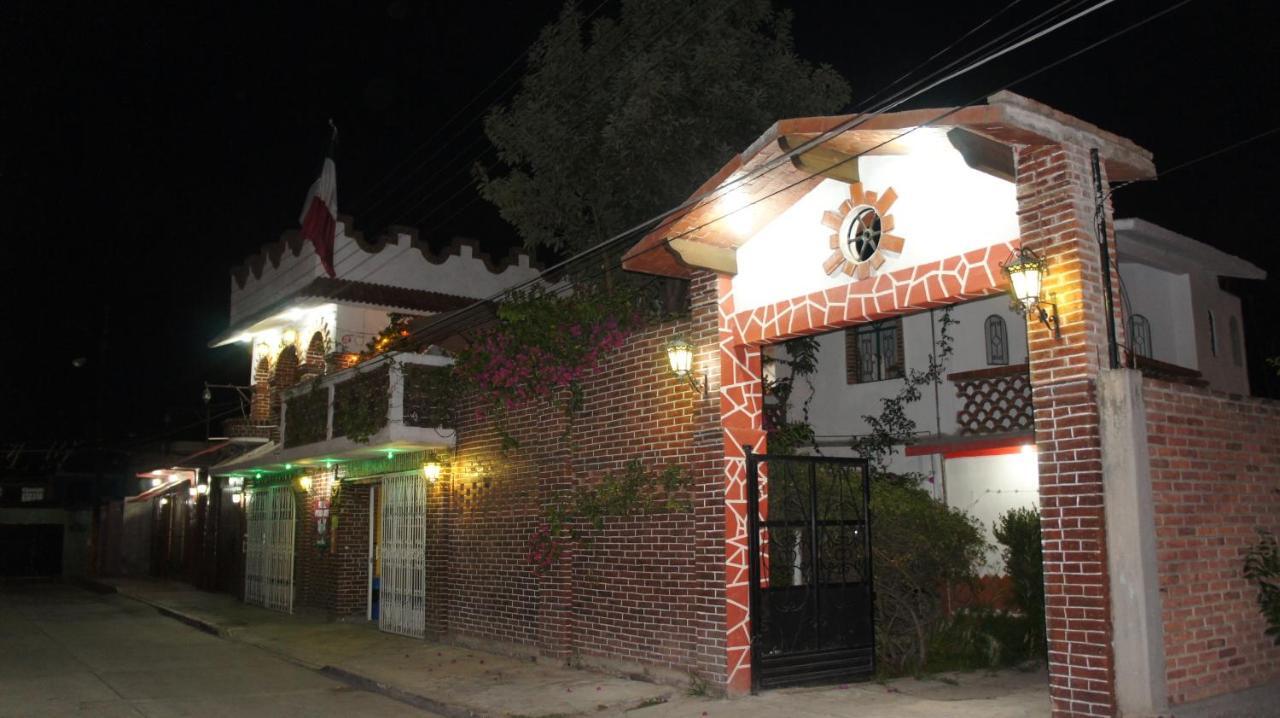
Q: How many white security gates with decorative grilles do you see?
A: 2